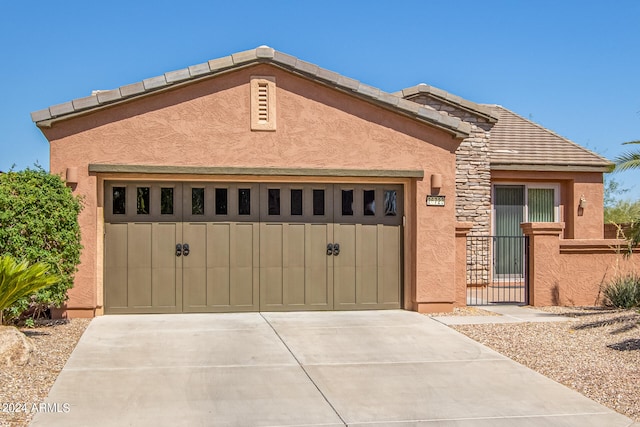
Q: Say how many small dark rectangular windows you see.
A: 12